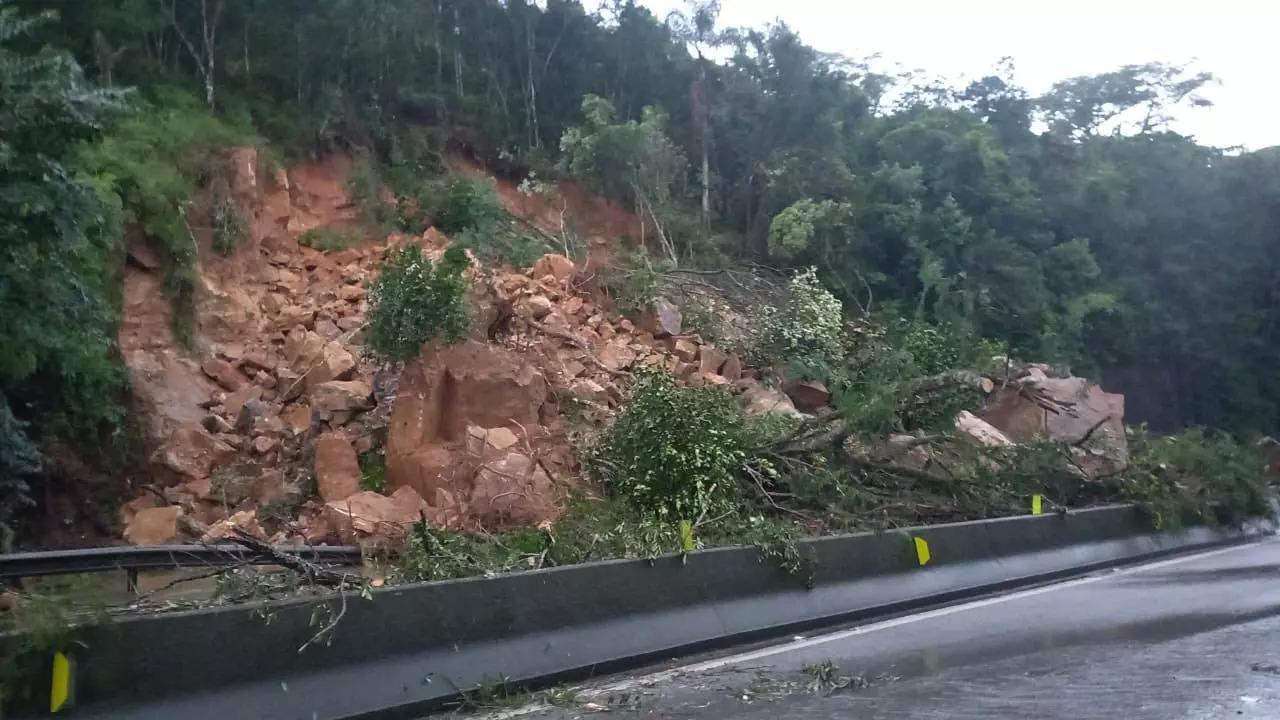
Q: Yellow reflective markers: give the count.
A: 4